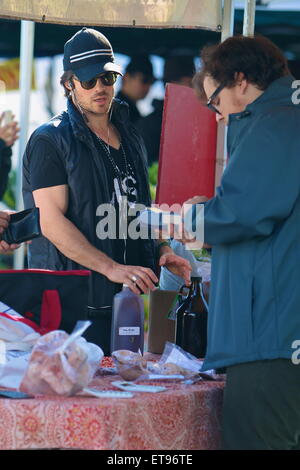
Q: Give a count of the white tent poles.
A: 3